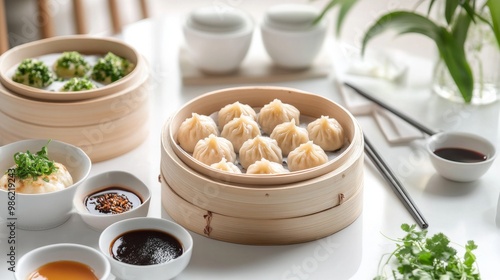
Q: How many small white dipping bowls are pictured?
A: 4